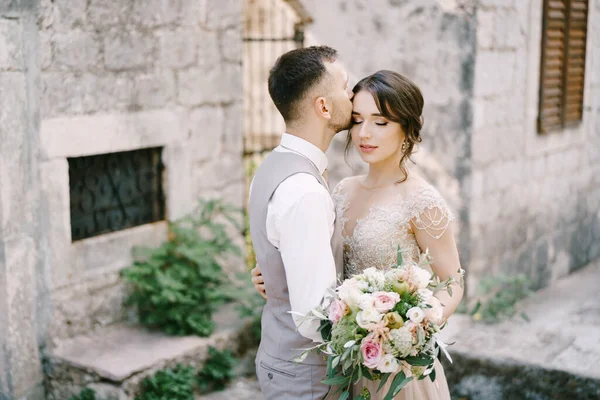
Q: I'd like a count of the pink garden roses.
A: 3